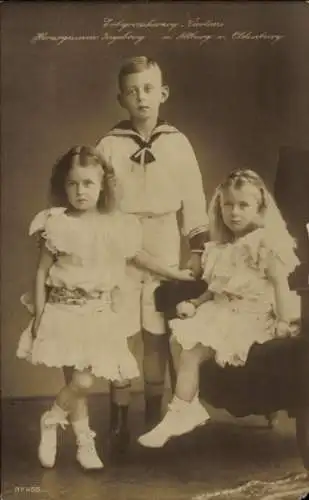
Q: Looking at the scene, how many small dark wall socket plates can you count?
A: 0